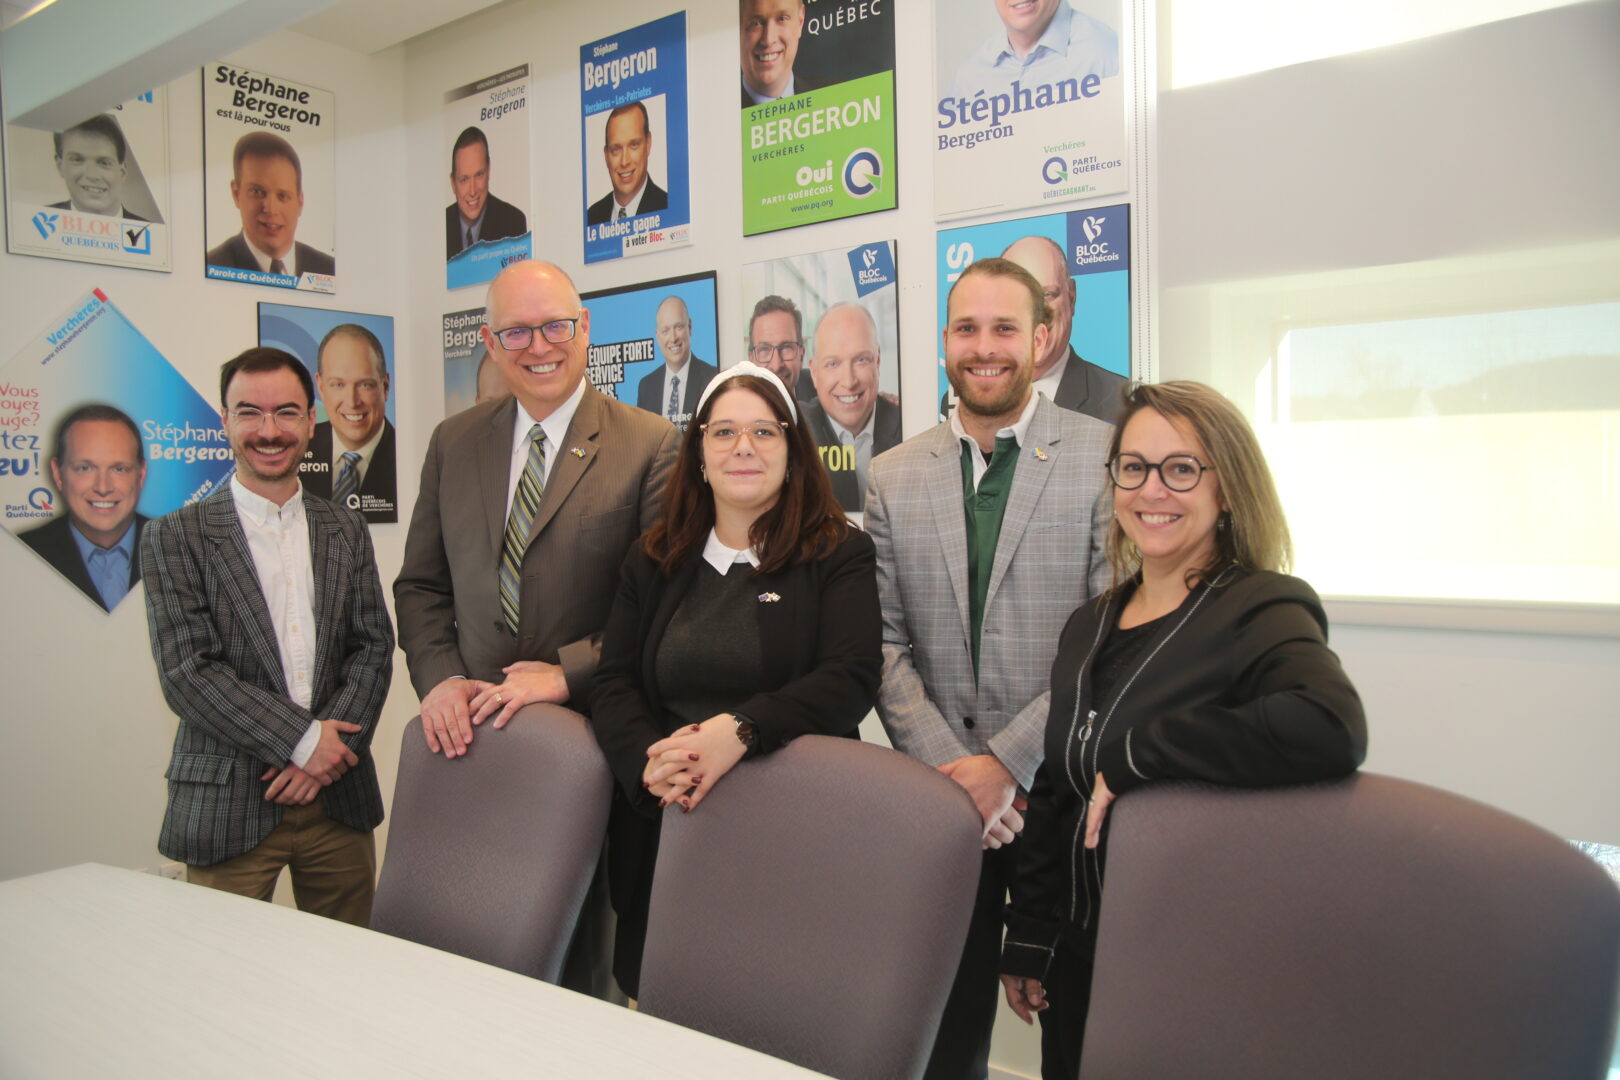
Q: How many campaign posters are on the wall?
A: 12